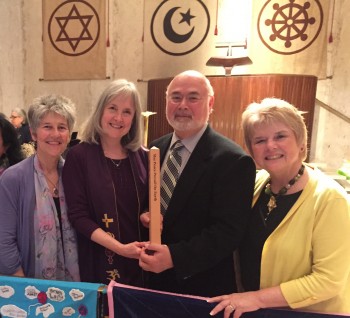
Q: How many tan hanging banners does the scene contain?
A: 3